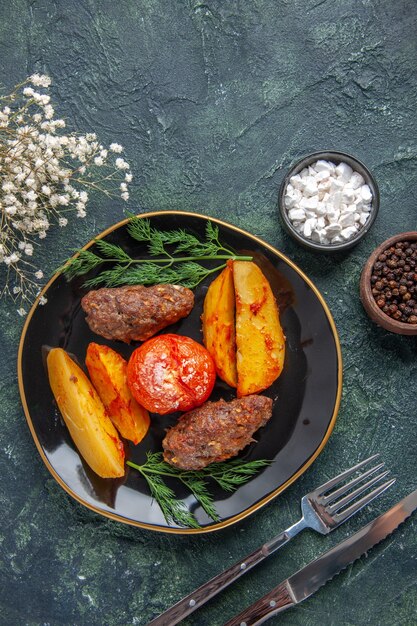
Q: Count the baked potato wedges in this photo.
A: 4